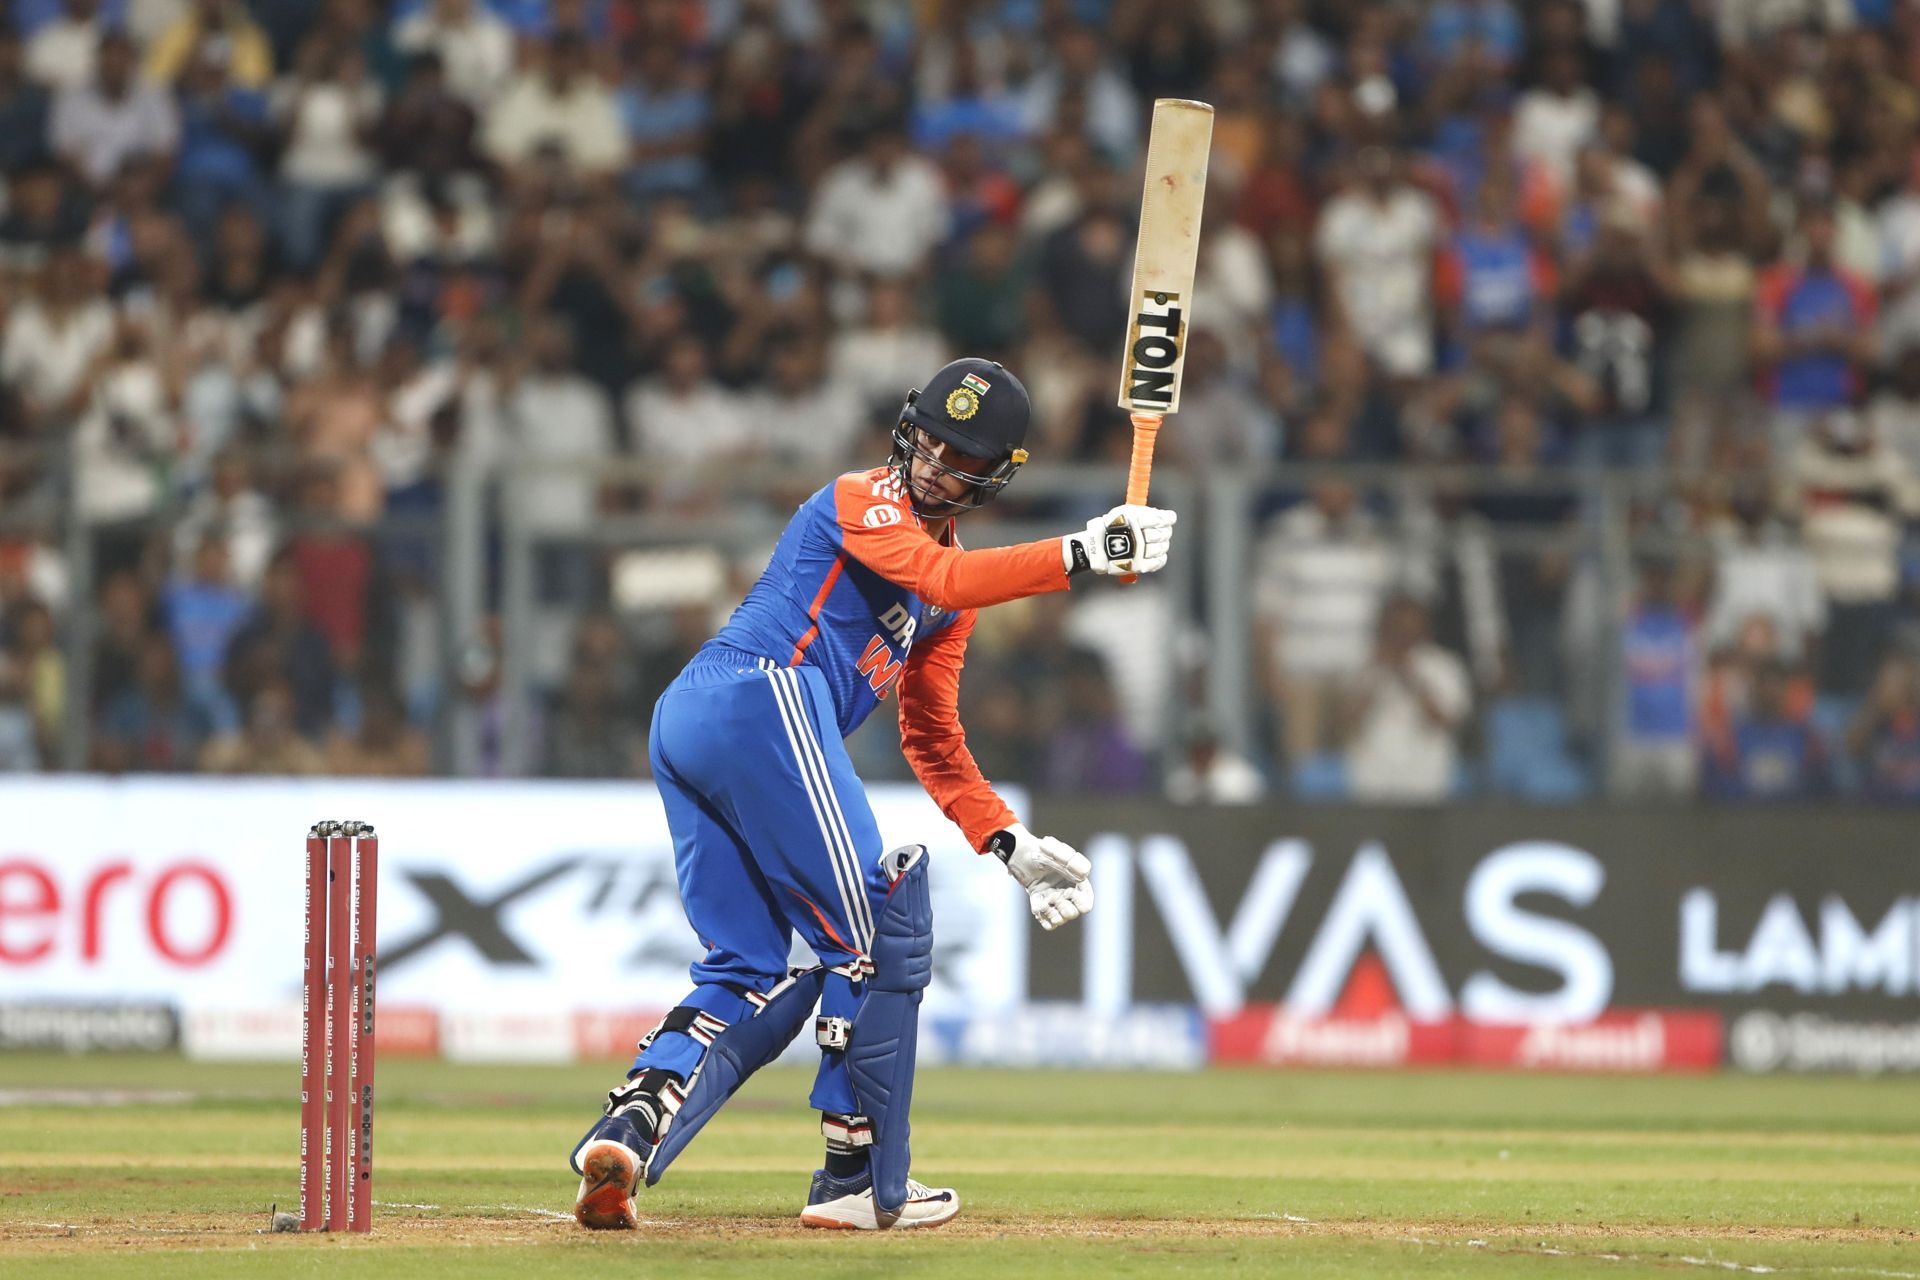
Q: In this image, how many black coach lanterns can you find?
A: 0